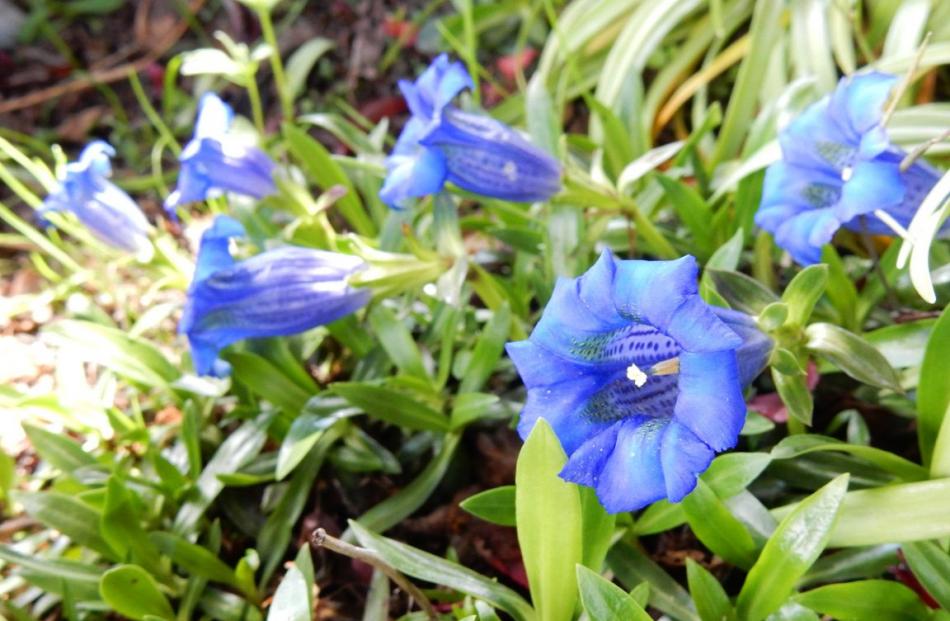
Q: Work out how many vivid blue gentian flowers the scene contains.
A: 6